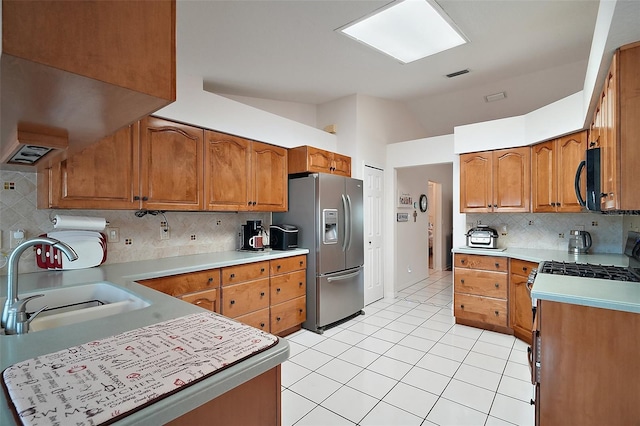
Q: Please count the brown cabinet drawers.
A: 11